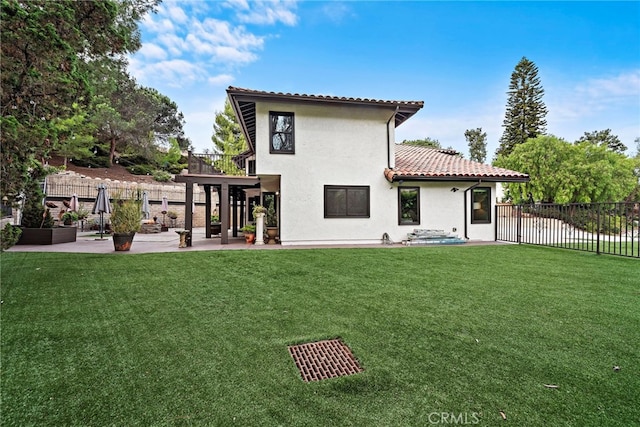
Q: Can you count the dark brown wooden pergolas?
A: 1